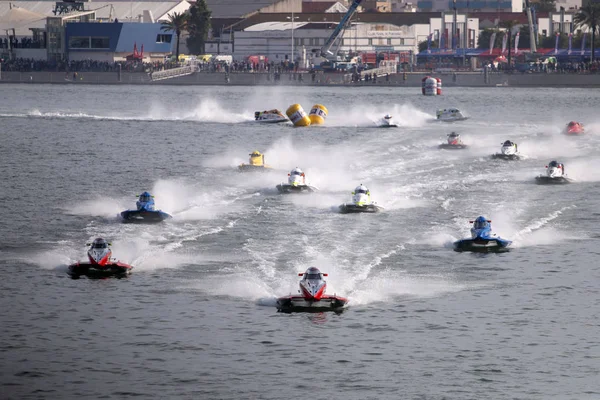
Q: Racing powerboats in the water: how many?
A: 14